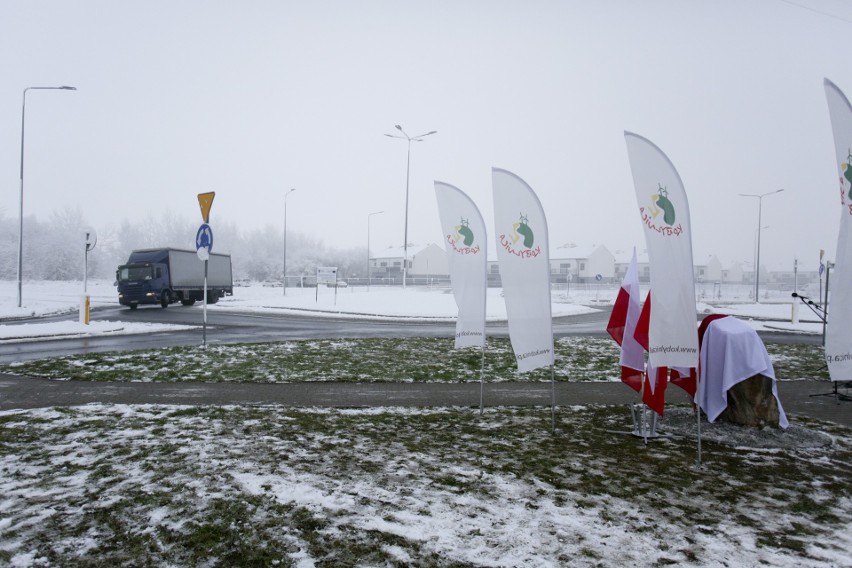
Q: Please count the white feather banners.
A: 4